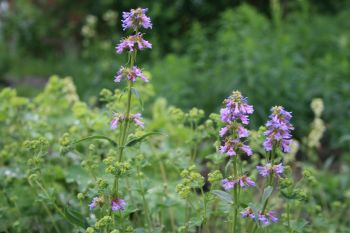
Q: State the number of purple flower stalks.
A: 3